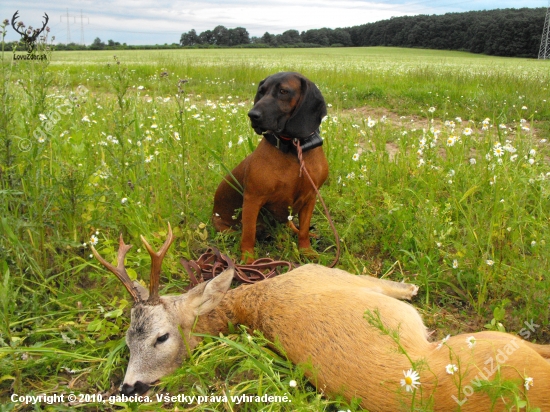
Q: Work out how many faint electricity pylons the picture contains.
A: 2